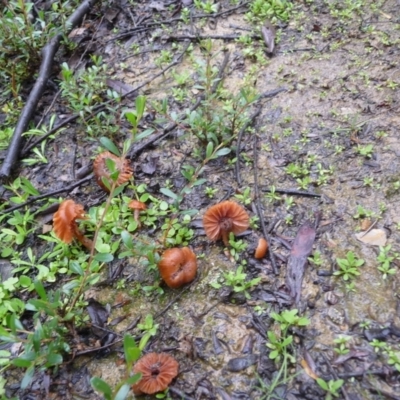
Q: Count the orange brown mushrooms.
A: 7